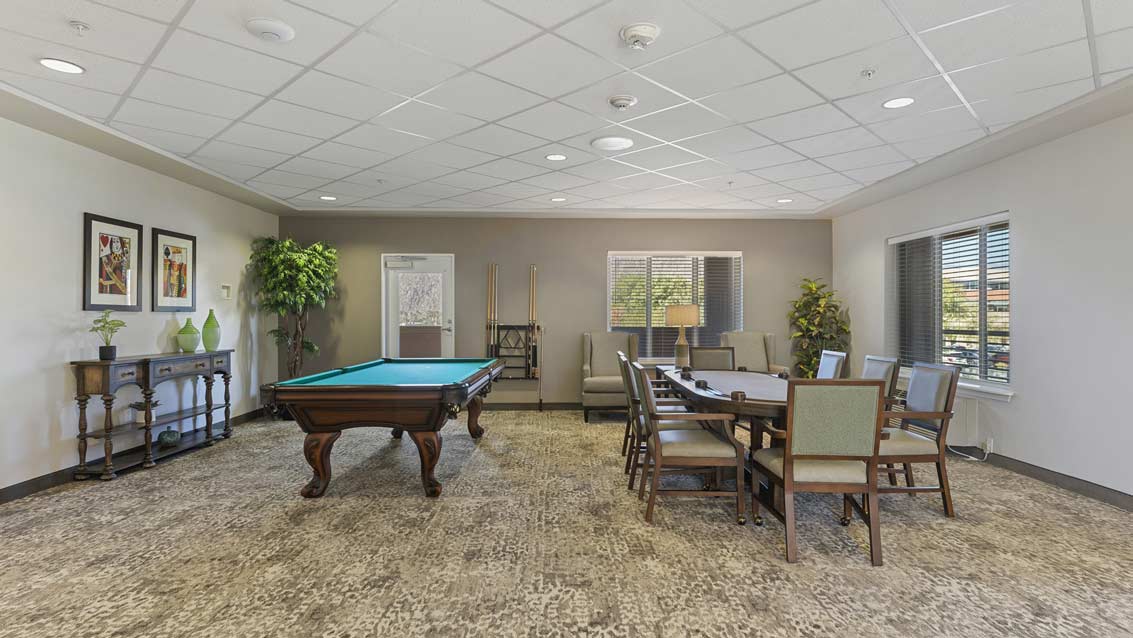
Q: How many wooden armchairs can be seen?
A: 8